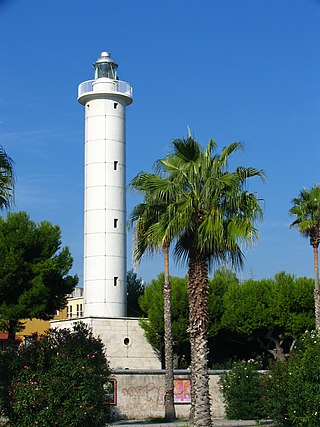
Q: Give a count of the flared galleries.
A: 1